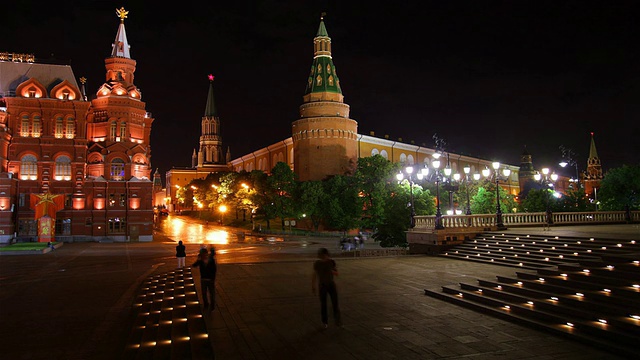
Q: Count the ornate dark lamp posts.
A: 5